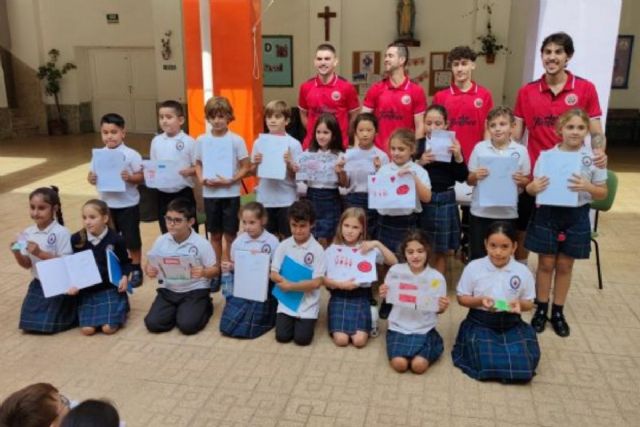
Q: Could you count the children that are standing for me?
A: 10